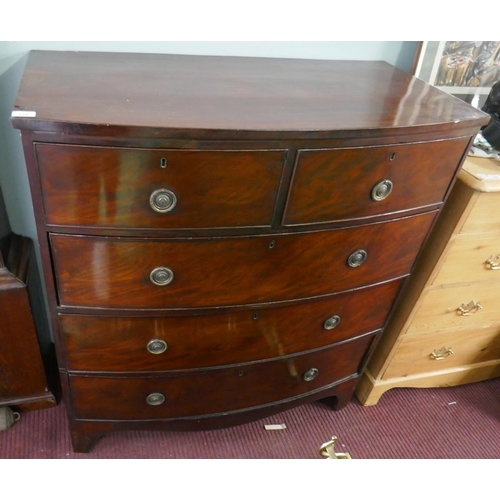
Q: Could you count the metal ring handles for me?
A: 8